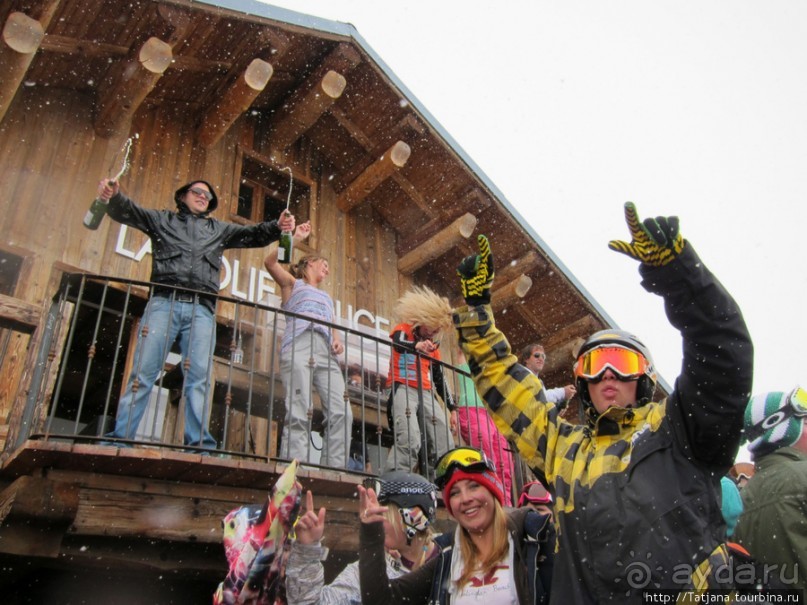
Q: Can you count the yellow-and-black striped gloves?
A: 2